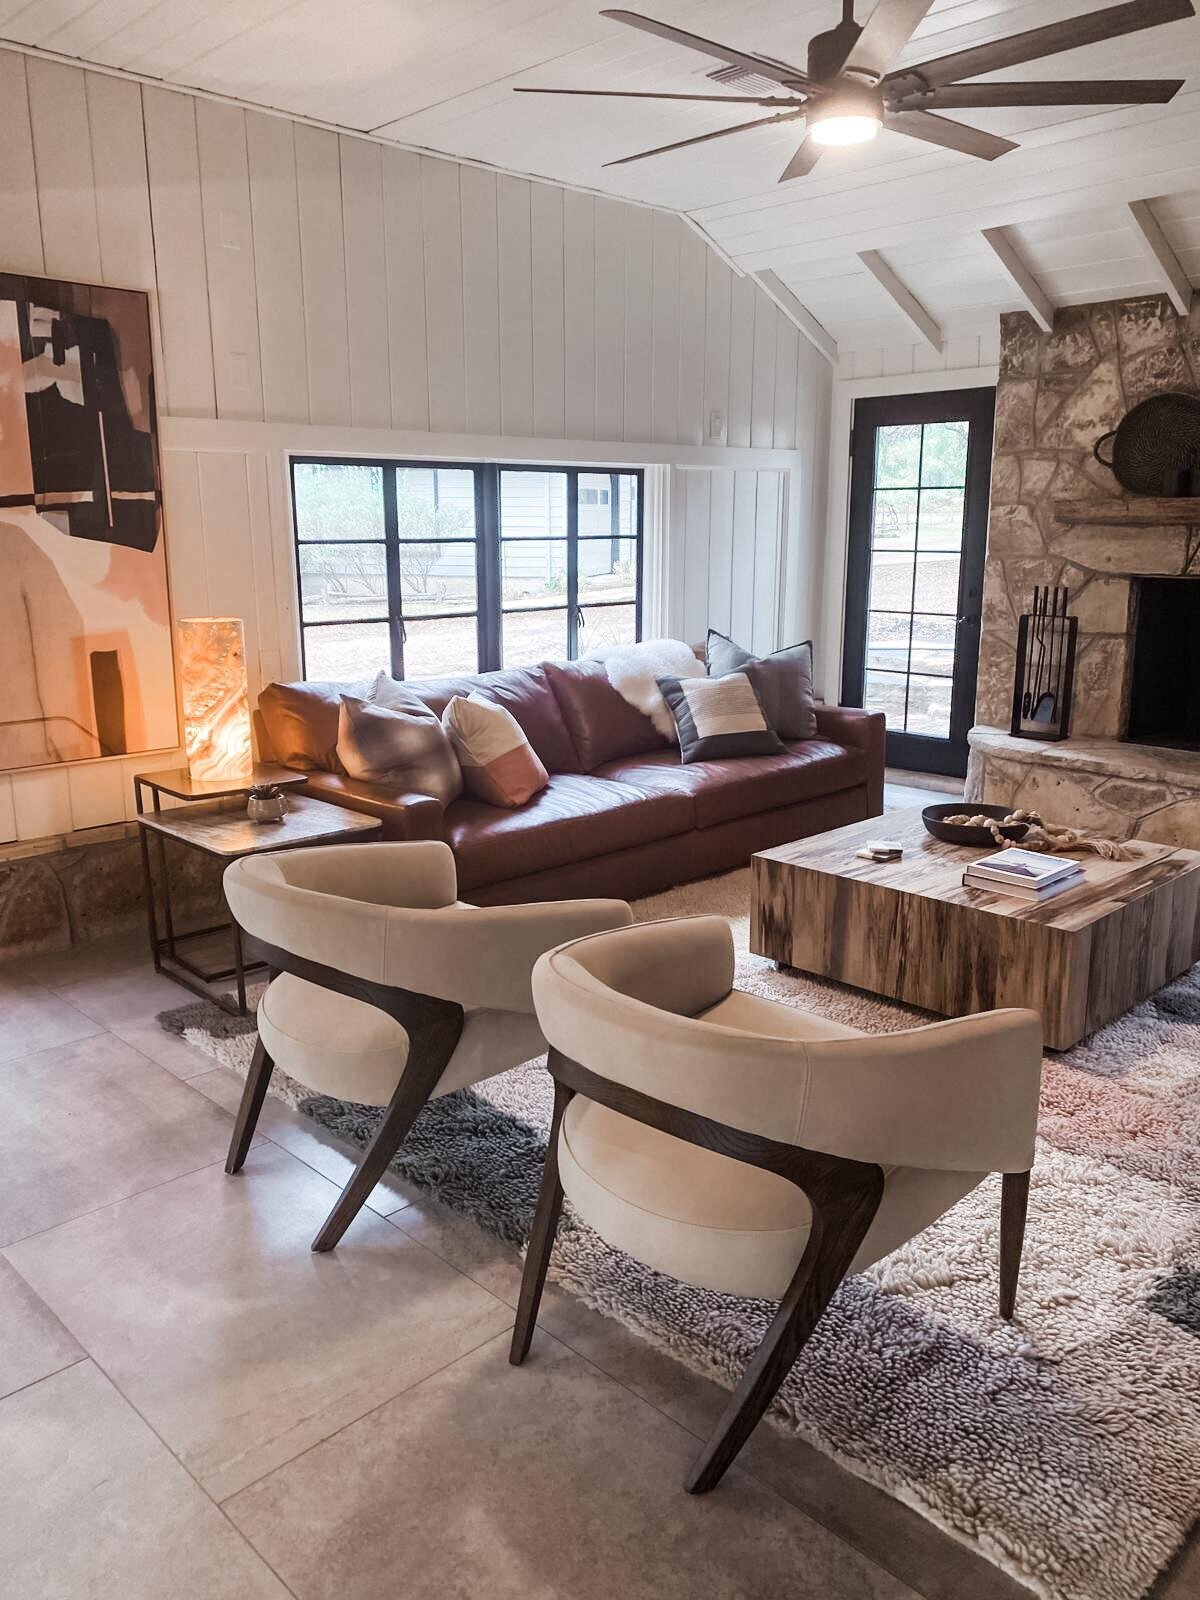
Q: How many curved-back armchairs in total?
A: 2